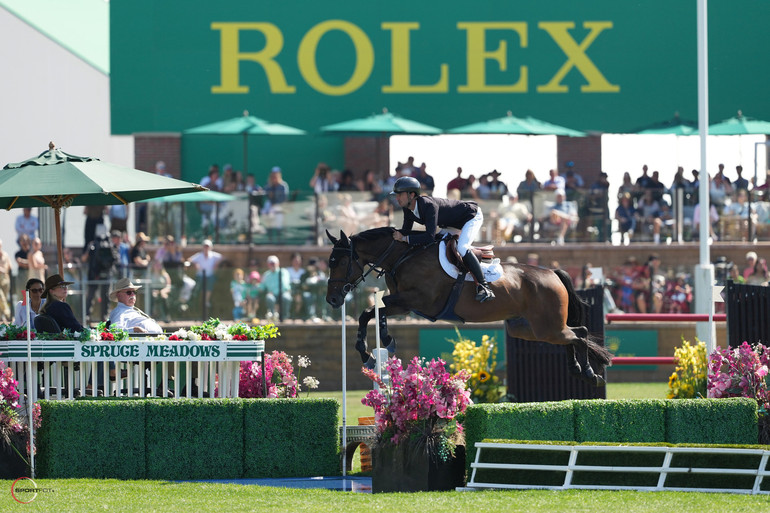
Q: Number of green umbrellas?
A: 7